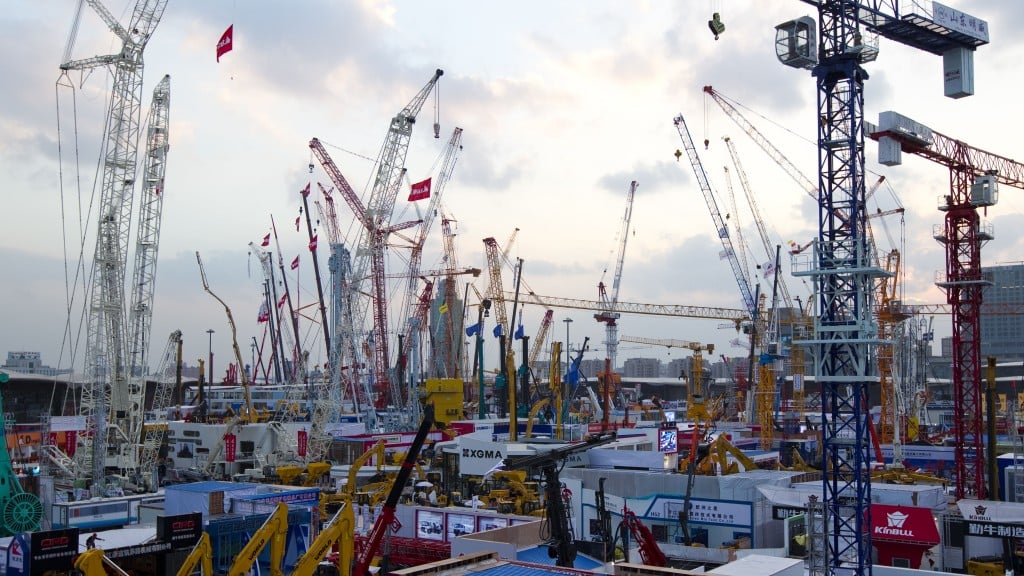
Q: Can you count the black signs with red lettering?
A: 2